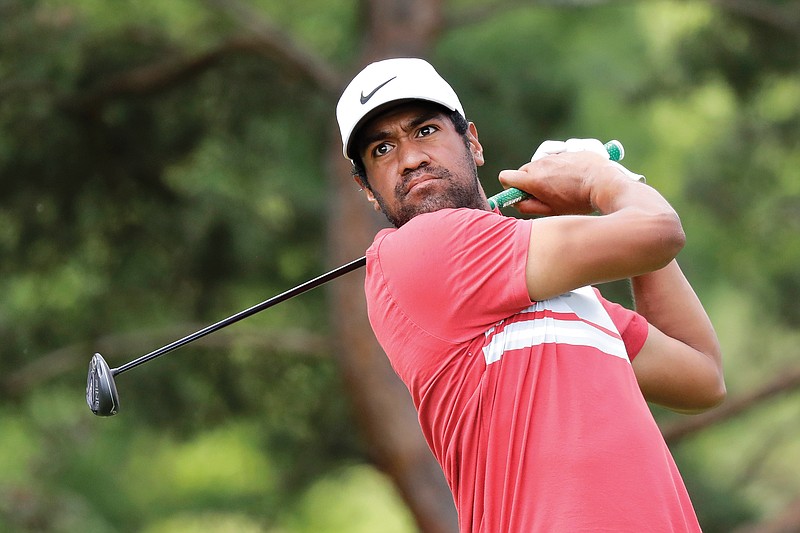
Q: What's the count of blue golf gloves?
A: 0